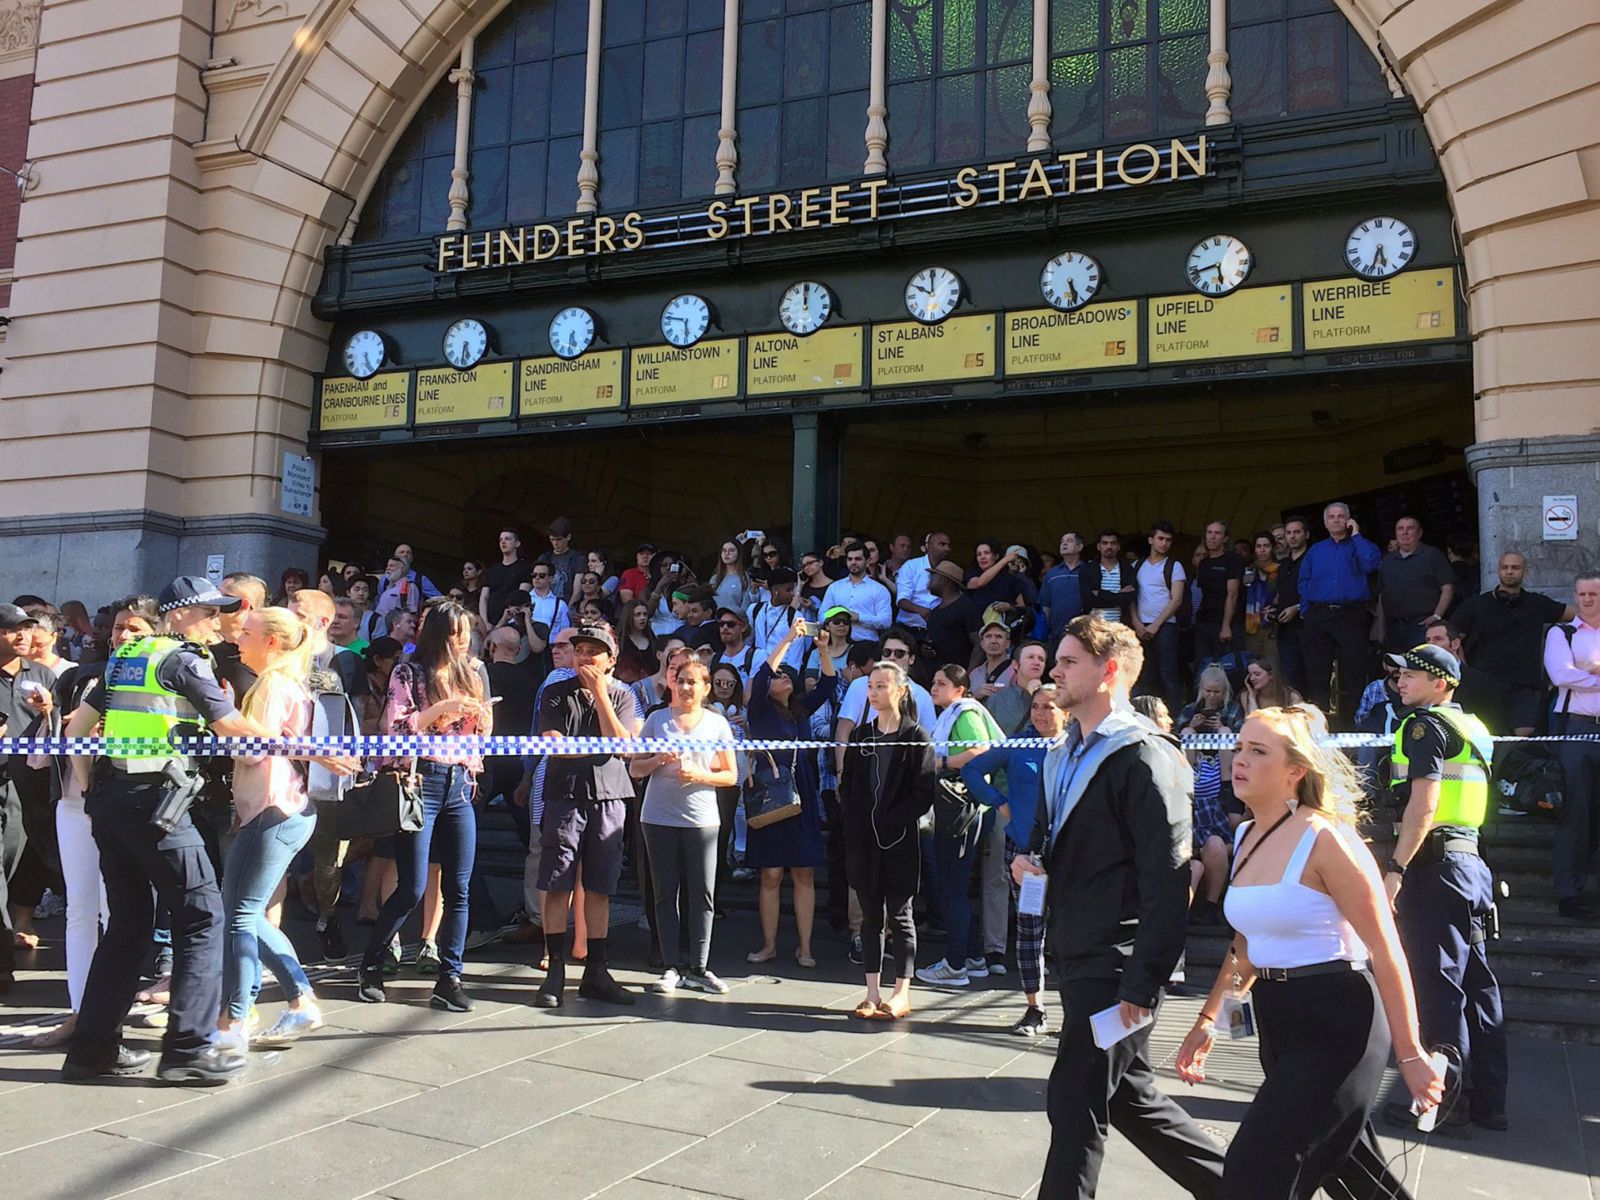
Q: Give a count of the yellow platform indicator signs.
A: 9